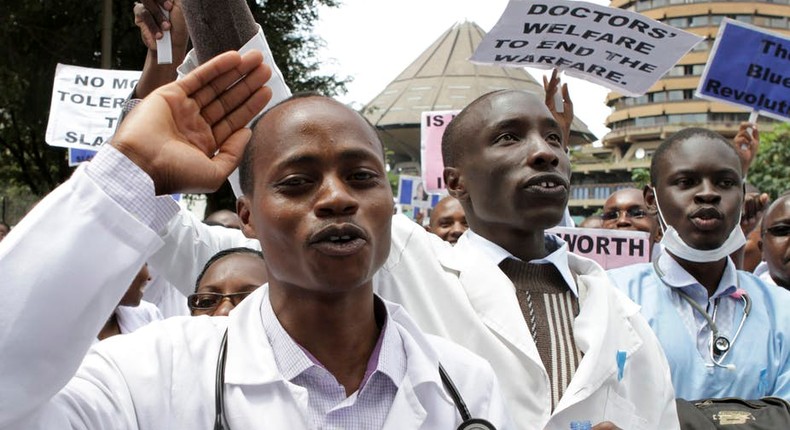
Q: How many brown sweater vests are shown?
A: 1